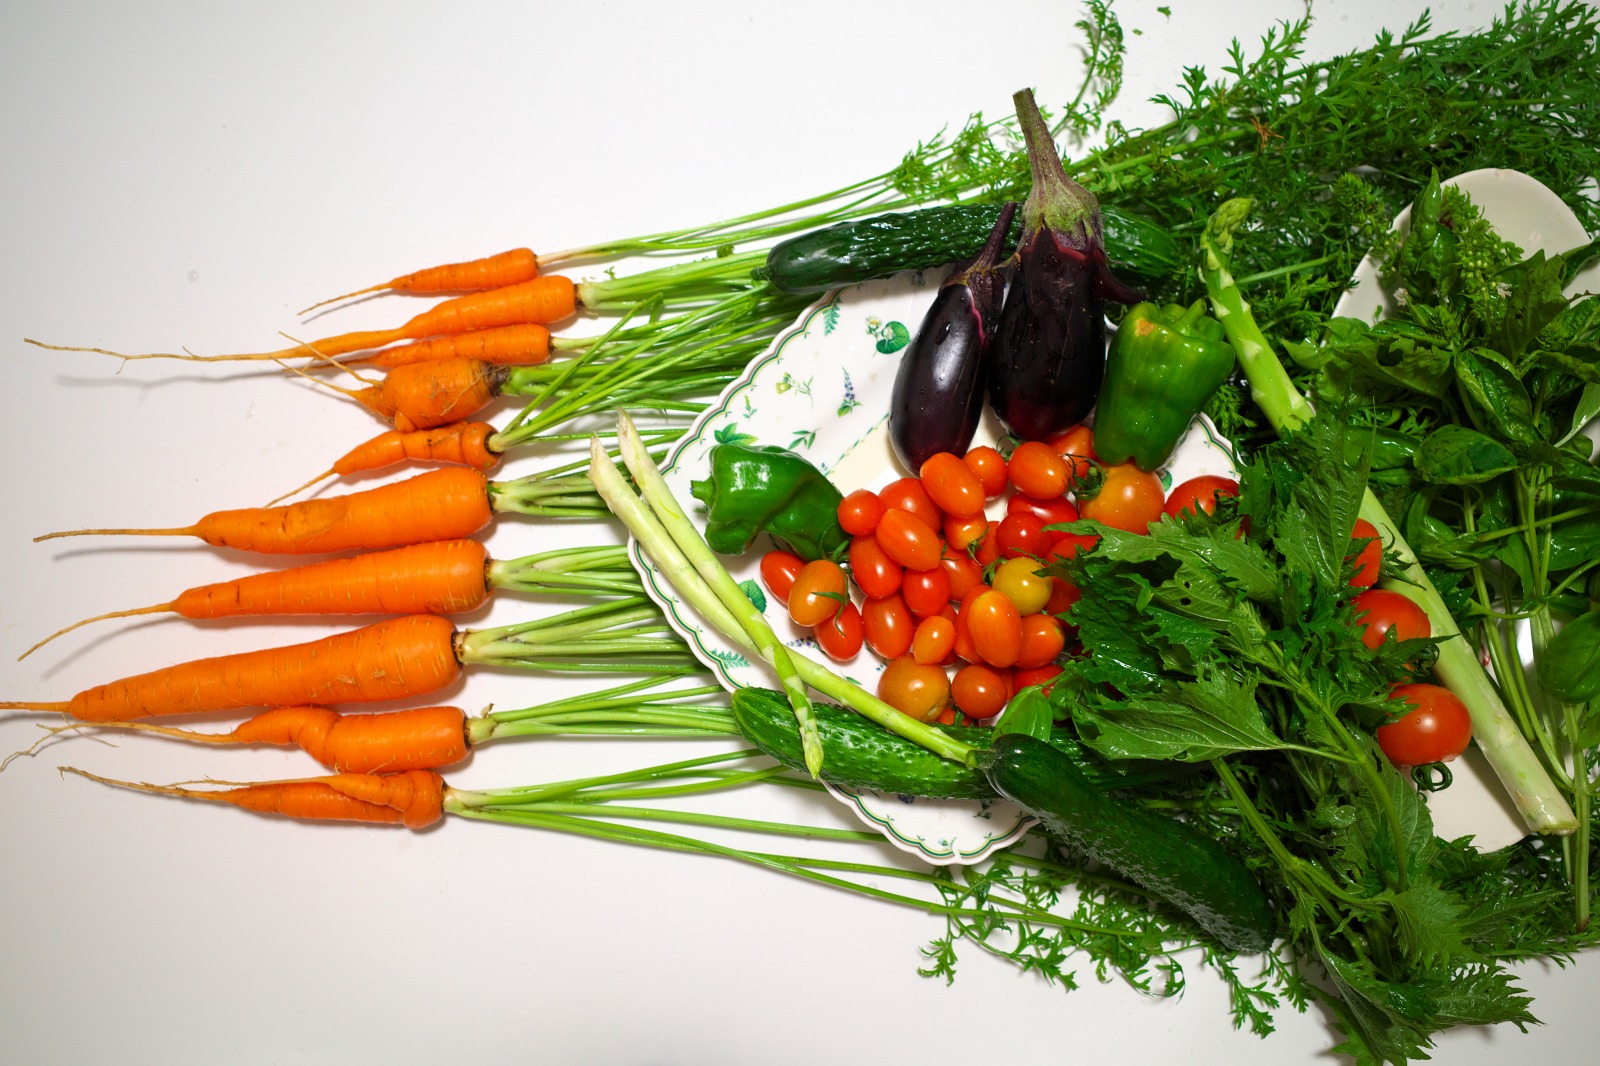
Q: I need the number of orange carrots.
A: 10